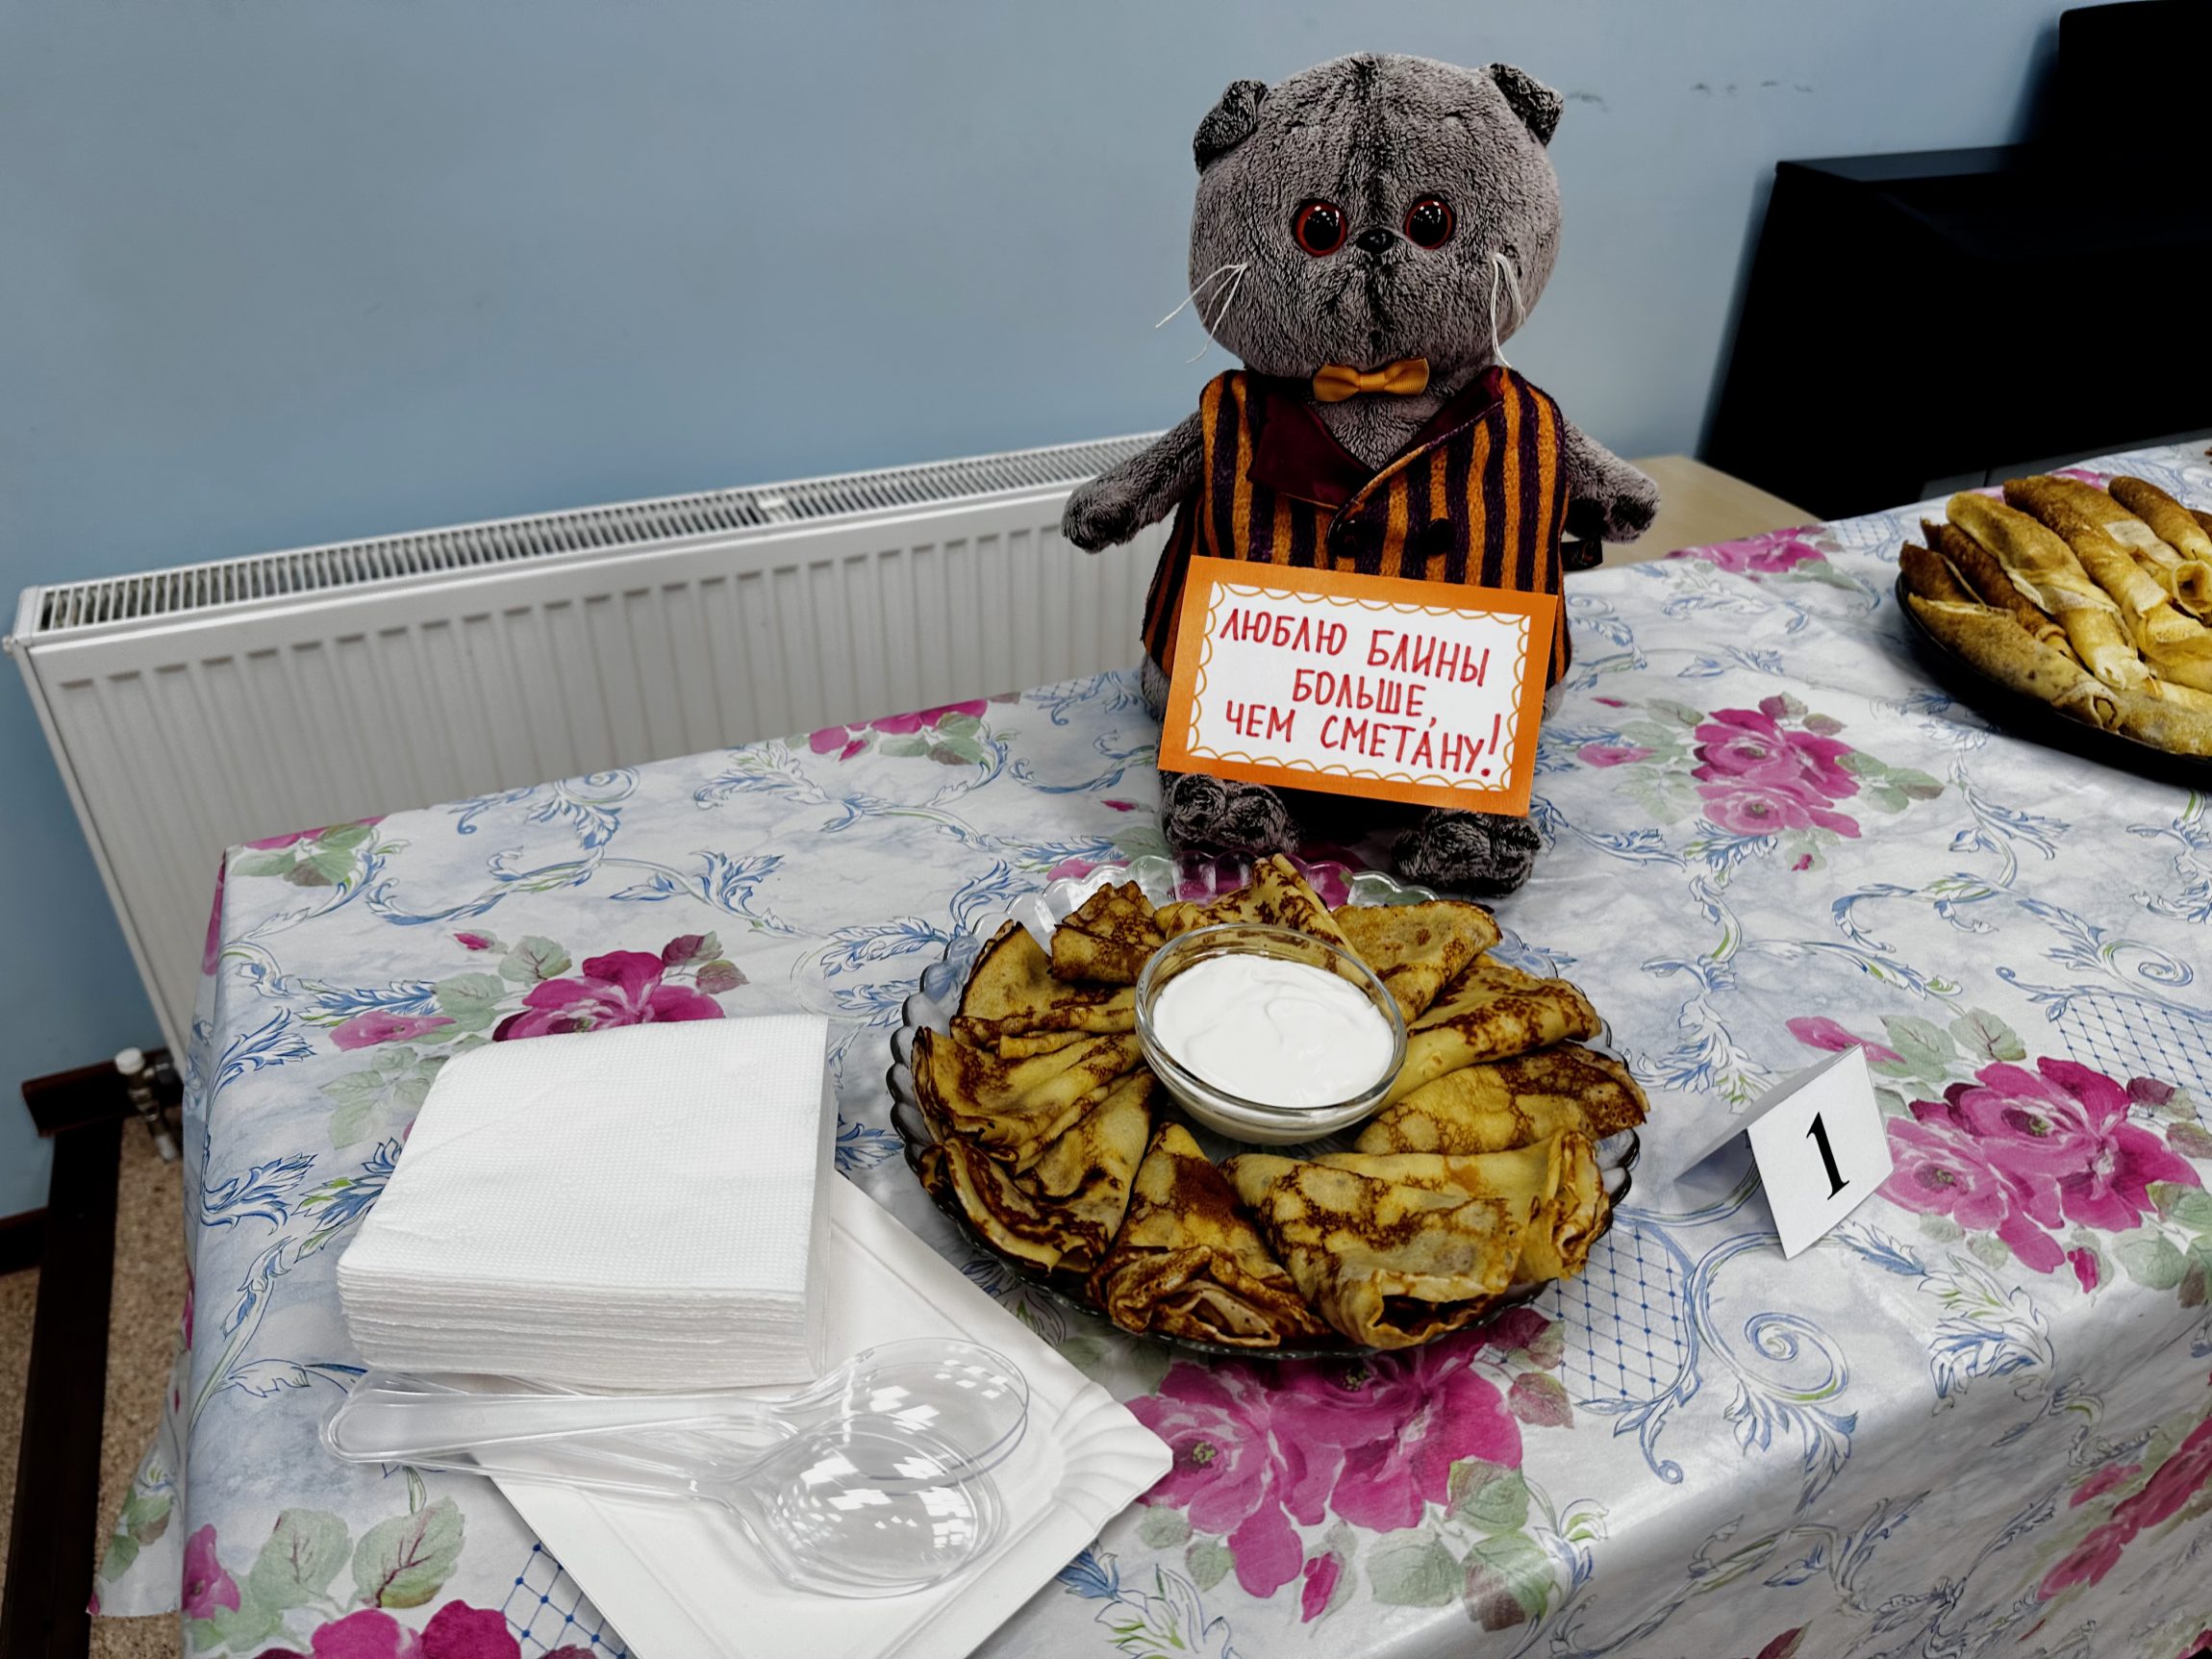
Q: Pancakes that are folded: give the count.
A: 11